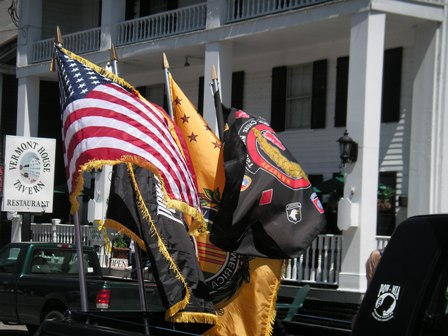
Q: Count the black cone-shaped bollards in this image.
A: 0